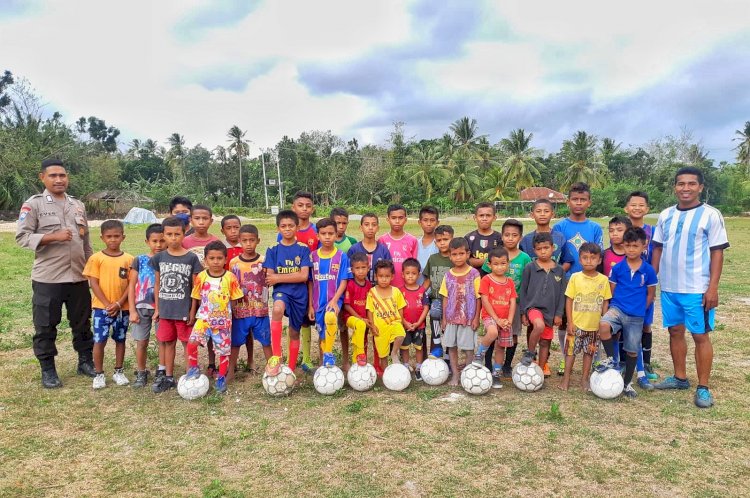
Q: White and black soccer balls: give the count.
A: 9